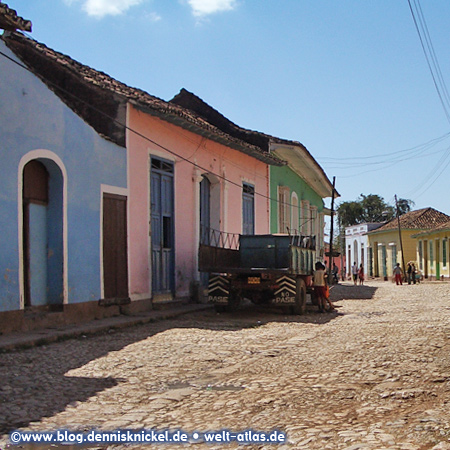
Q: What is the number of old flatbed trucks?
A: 1